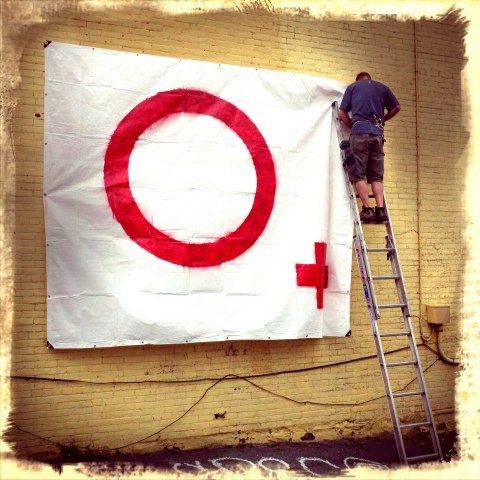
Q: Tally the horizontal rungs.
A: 10